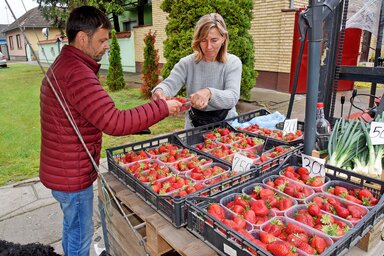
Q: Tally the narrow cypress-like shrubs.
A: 2